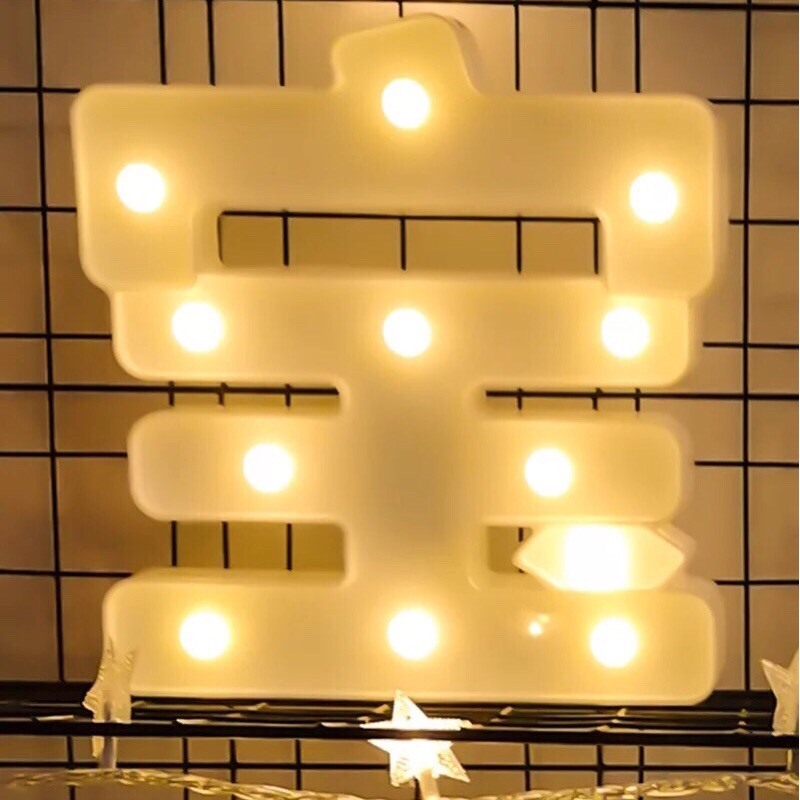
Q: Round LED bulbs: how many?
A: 11